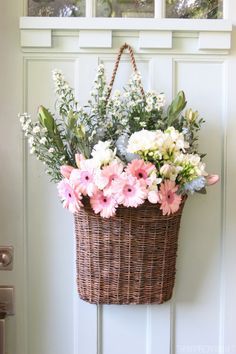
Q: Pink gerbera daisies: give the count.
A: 7